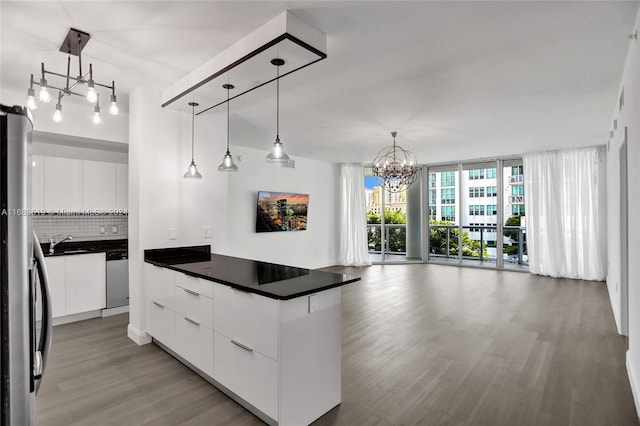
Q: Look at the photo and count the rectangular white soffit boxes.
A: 1